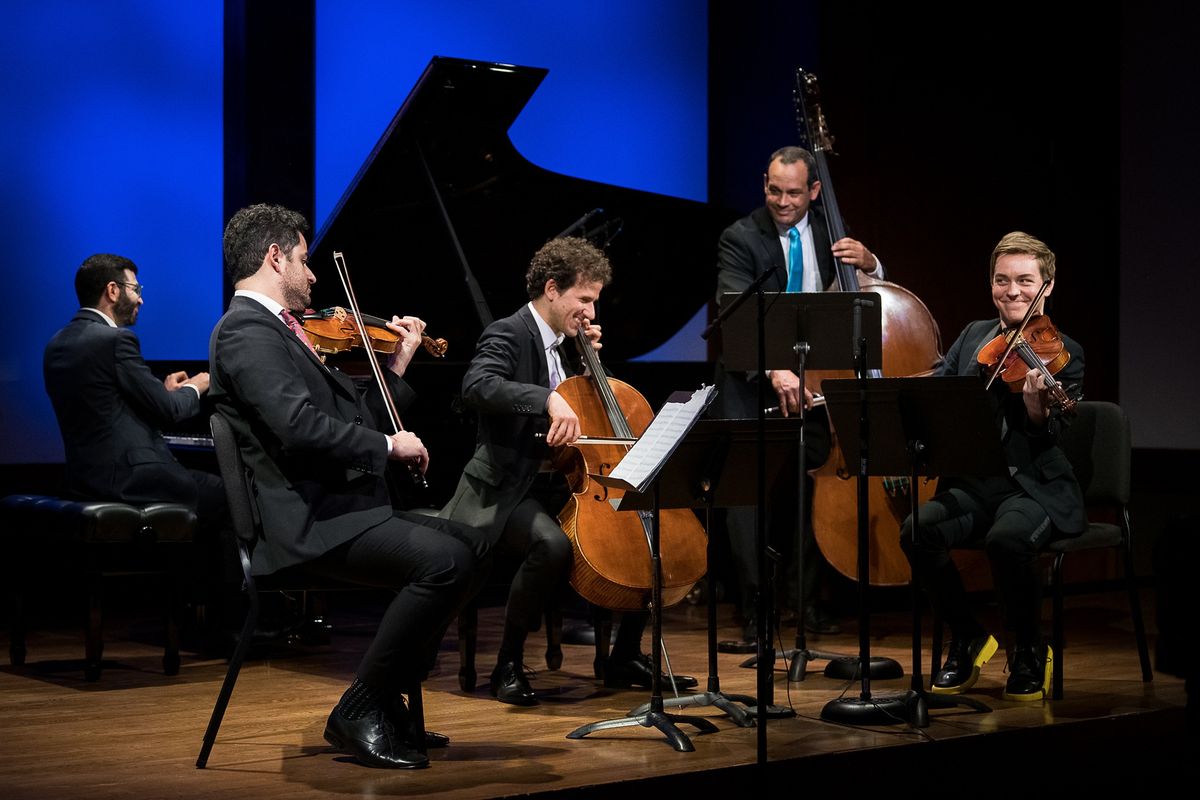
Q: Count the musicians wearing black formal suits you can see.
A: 5